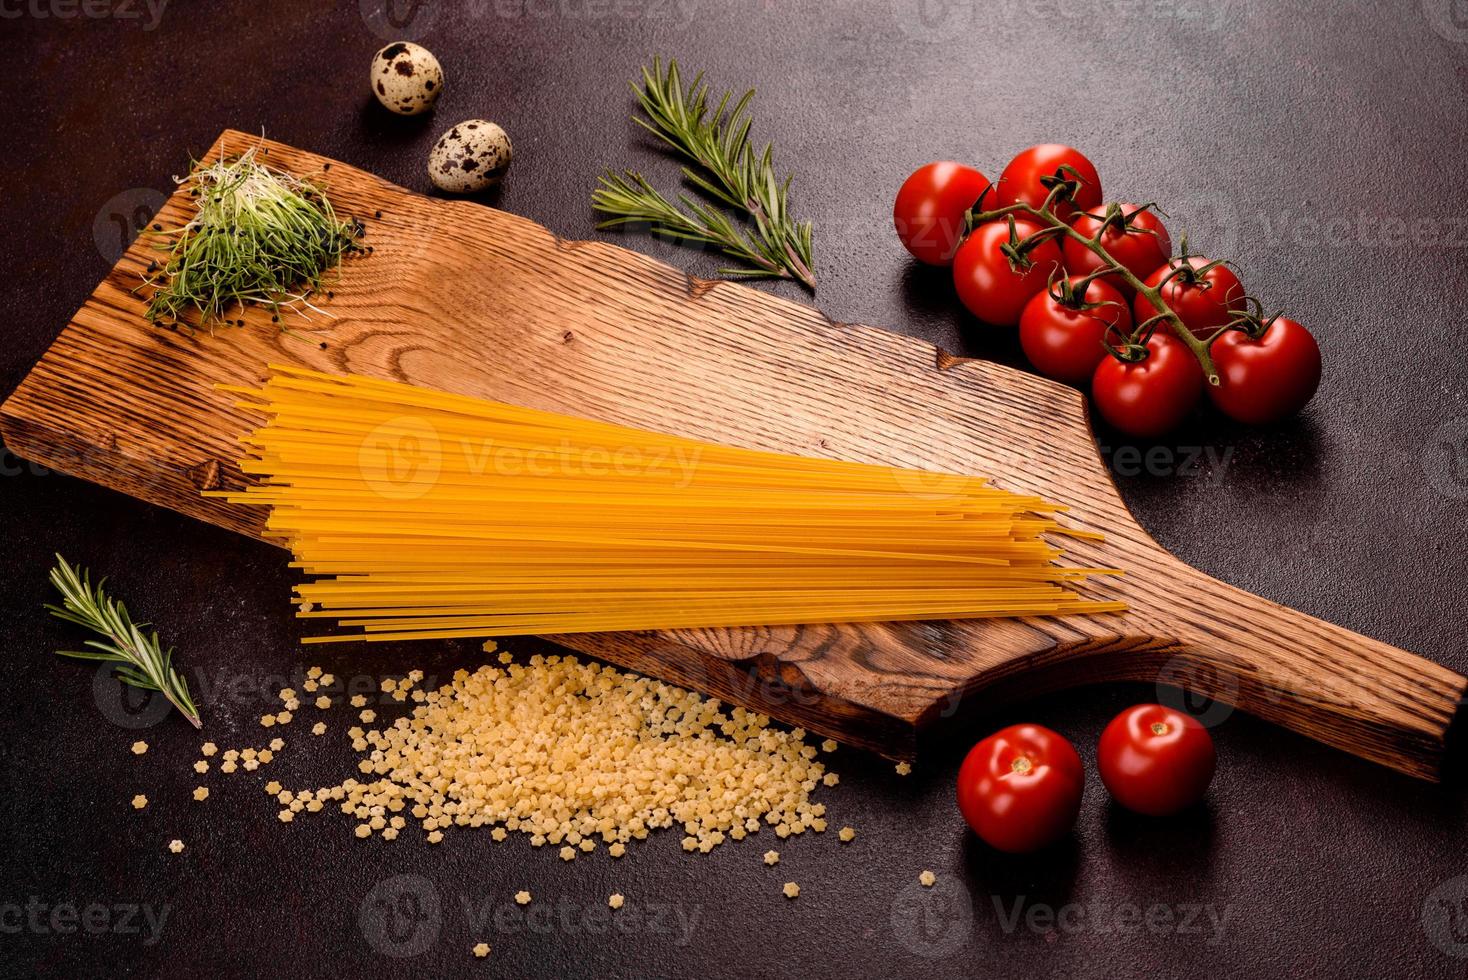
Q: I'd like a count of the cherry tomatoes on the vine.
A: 8